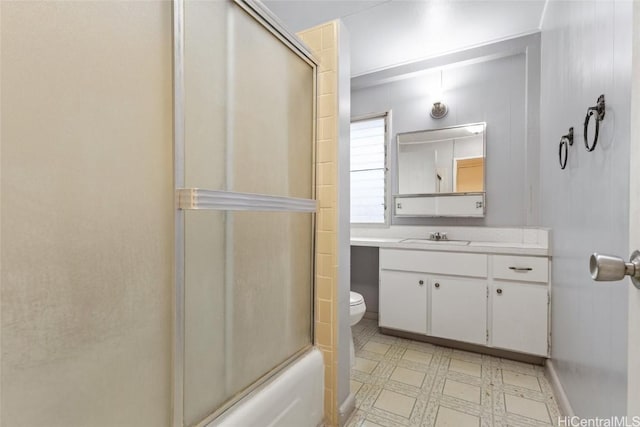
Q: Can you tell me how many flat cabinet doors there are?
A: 3